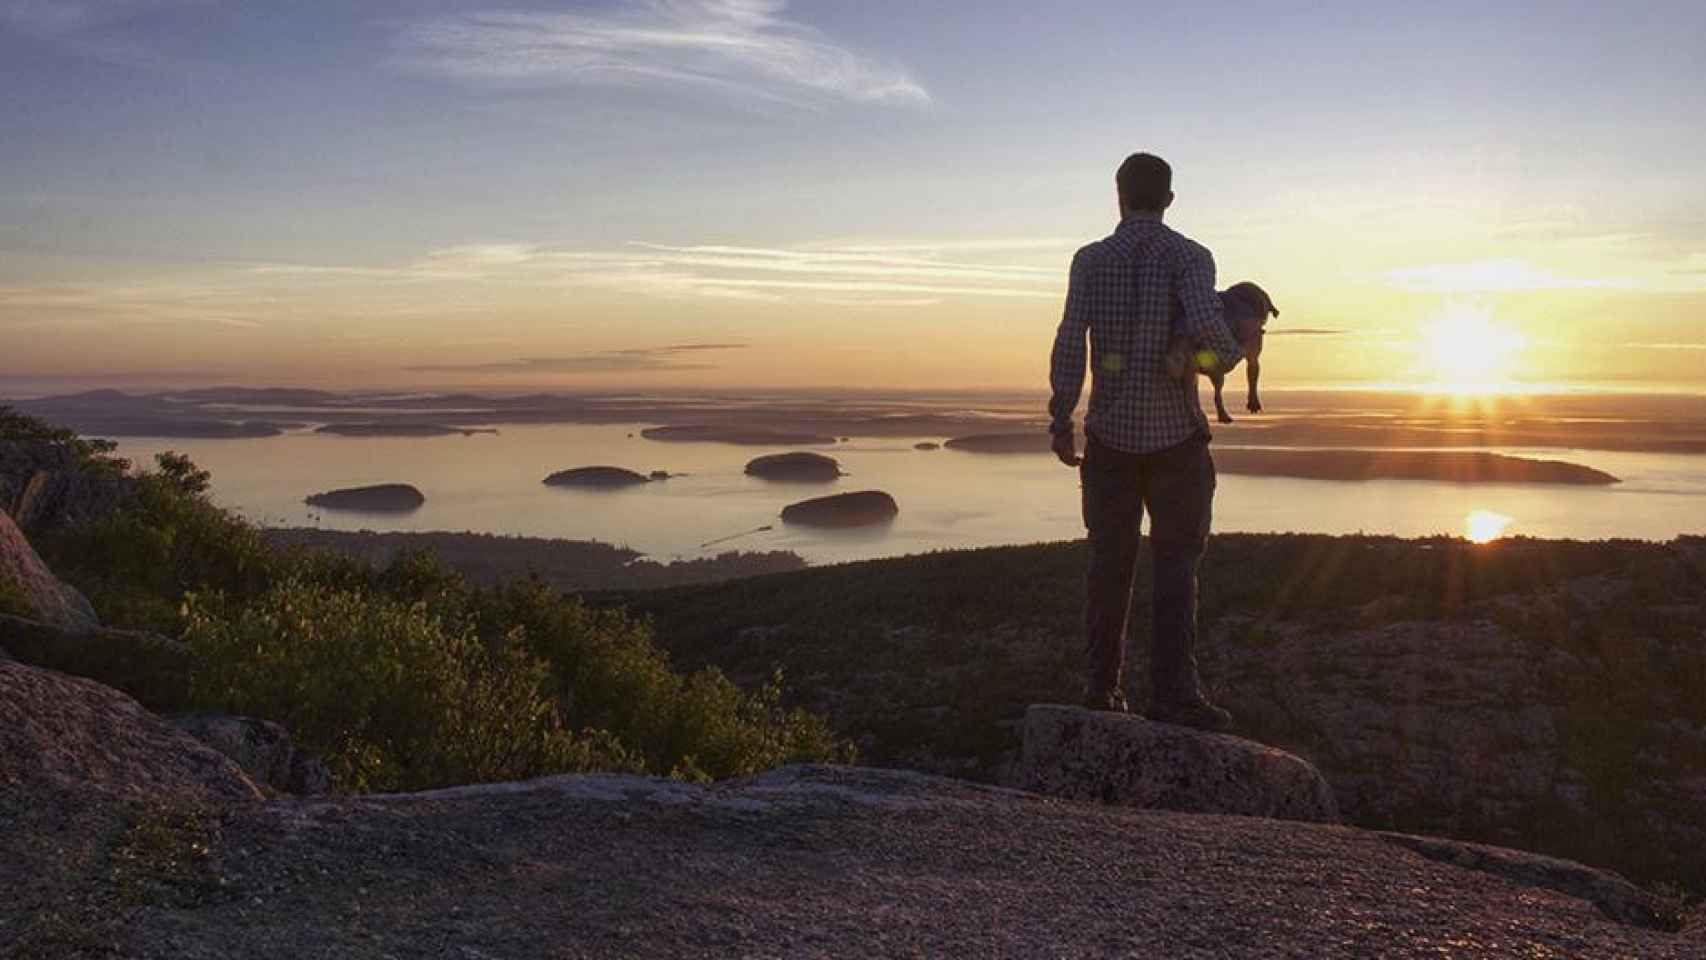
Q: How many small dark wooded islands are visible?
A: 4